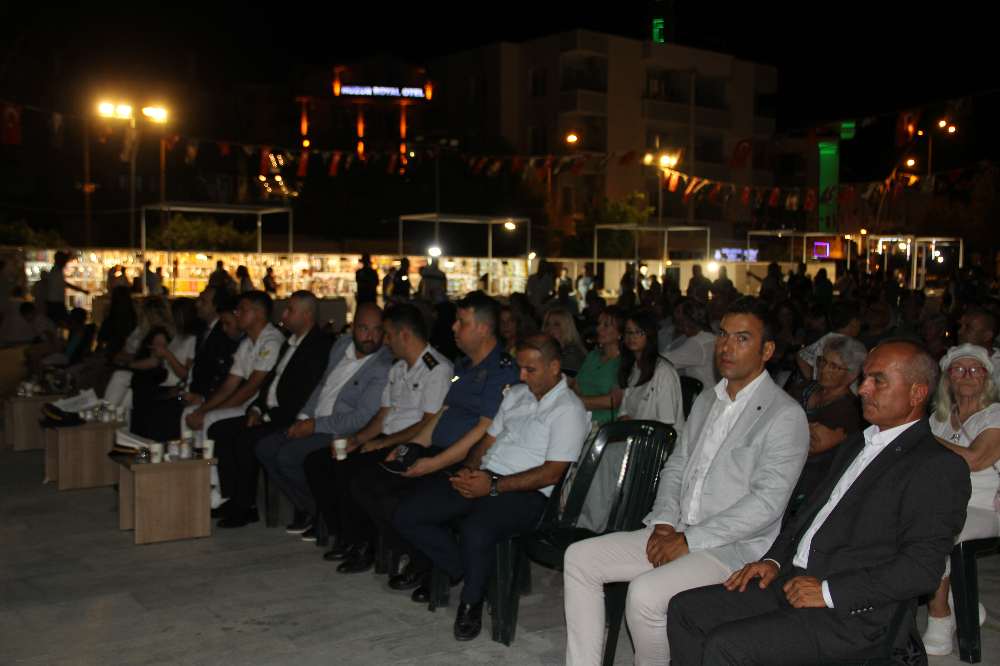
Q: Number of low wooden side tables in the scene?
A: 3